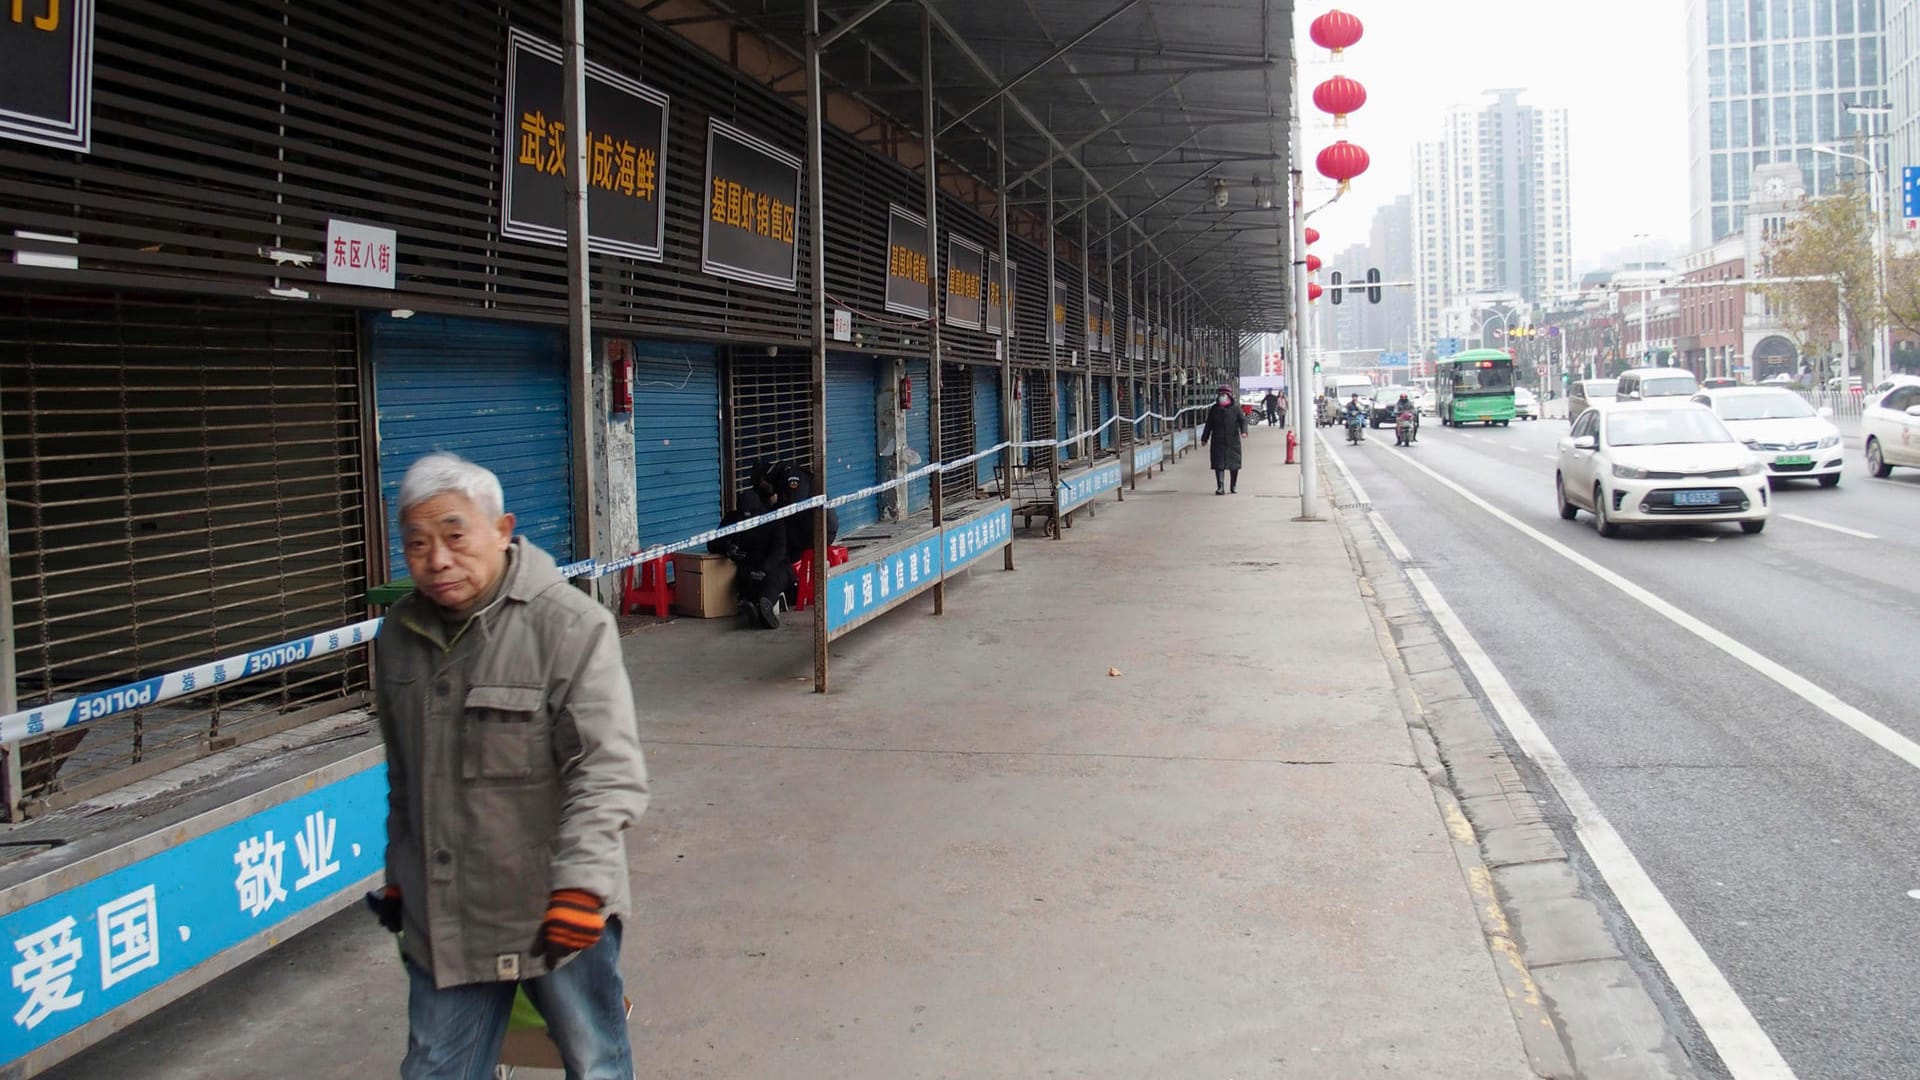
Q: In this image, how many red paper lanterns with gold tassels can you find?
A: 6